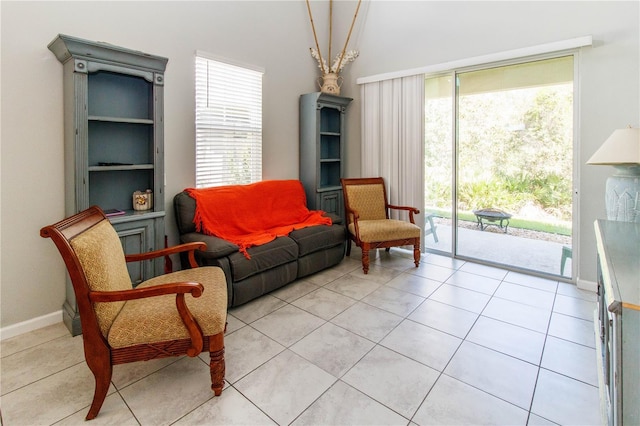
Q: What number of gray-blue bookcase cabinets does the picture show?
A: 2